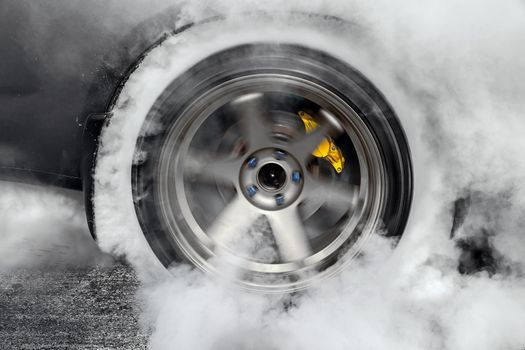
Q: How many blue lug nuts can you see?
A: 5